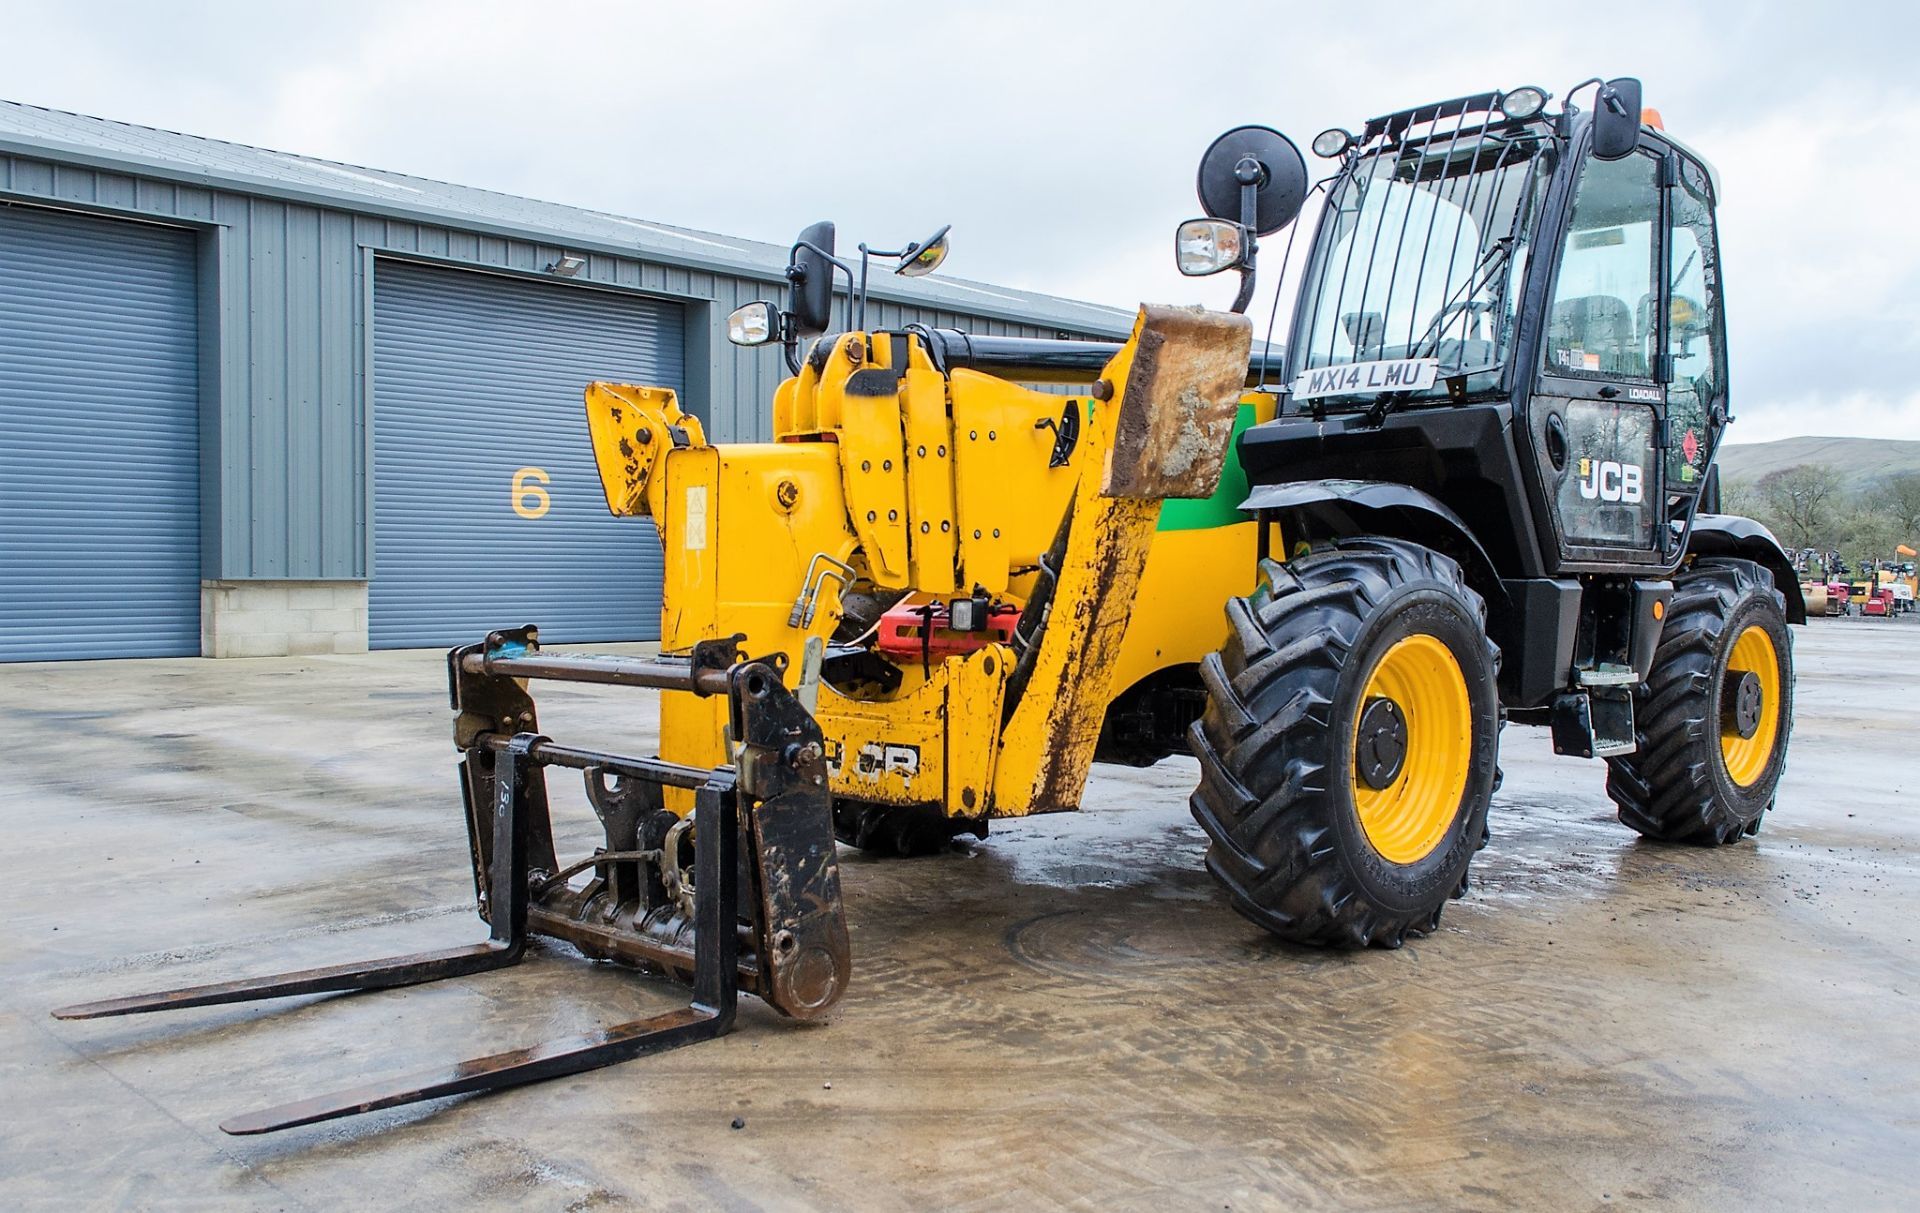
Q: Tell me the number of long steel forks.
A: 2